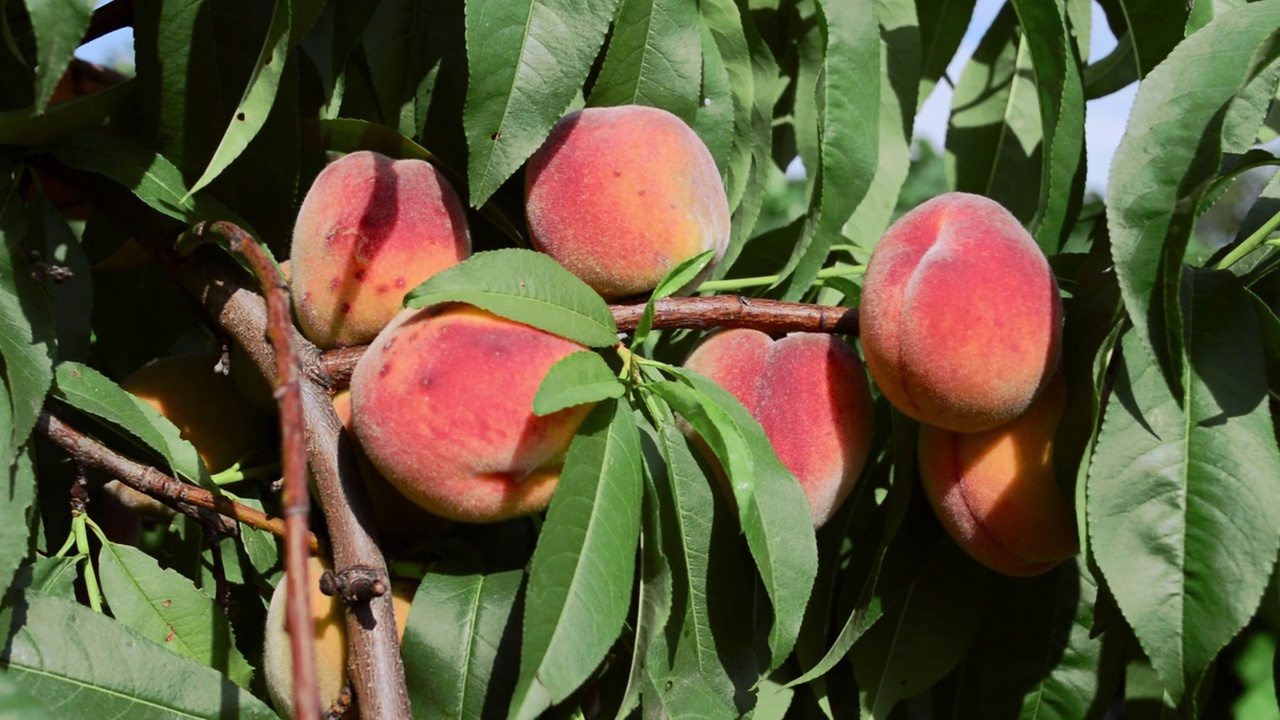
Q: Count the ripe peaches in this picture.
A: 6